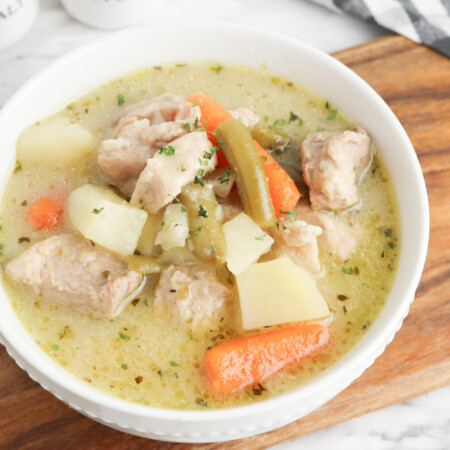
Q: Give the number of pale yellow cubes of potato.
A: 4